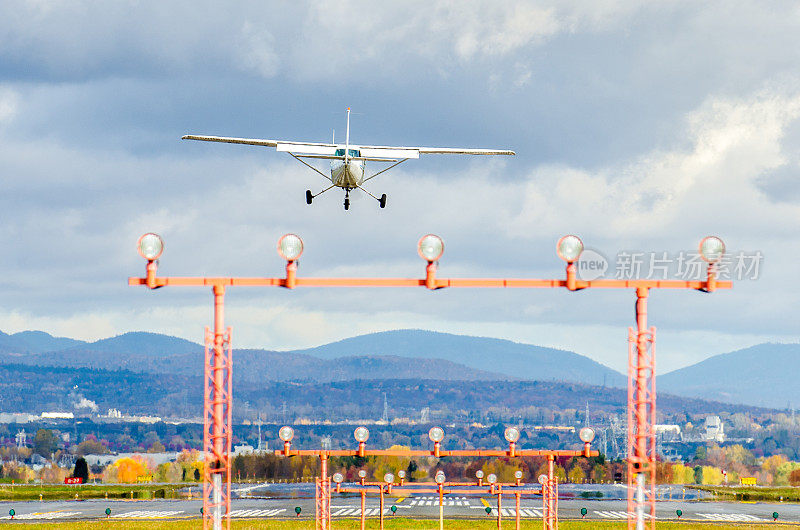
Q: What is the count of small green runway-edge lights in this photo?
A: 9